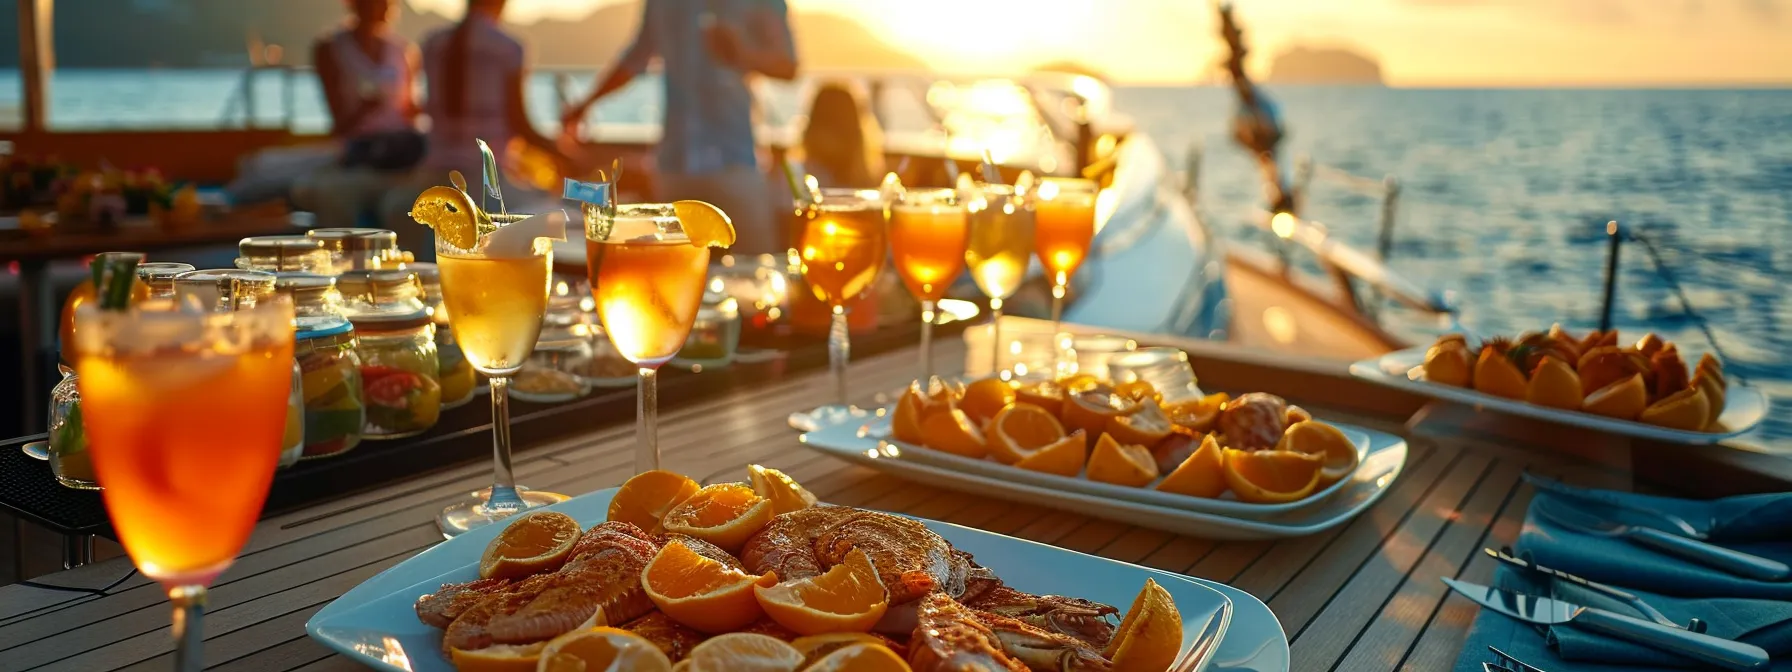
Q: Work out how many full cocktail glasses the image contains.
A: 7